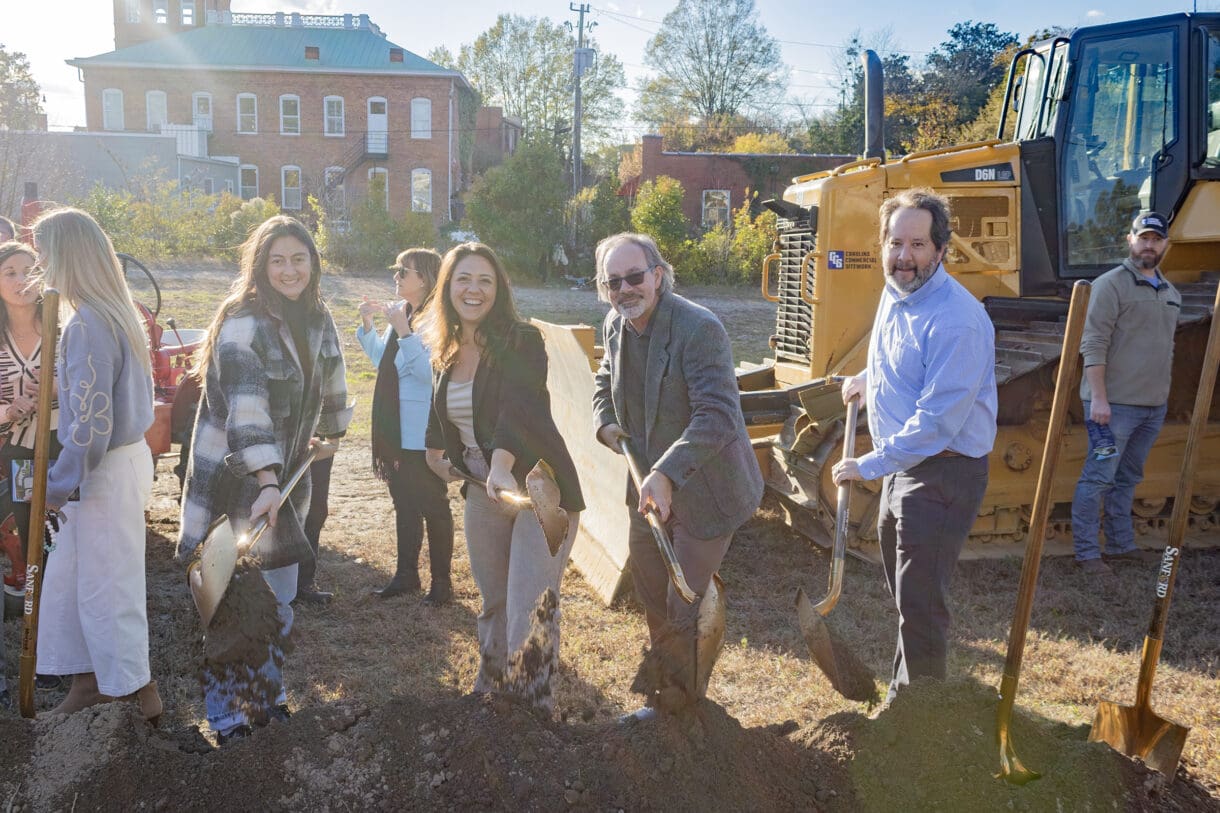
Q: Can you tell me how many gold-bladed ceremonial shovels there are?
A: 7